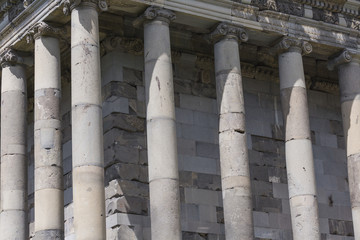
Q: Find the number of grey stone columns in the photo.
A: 7